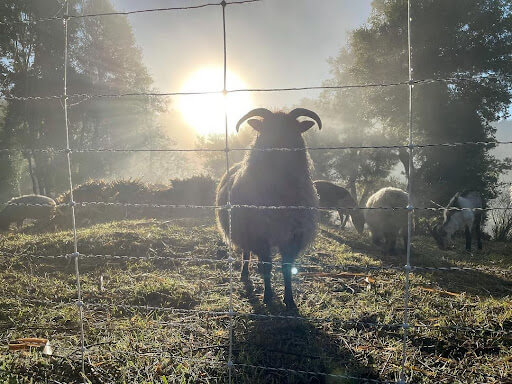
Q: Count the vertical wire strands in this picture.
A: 3